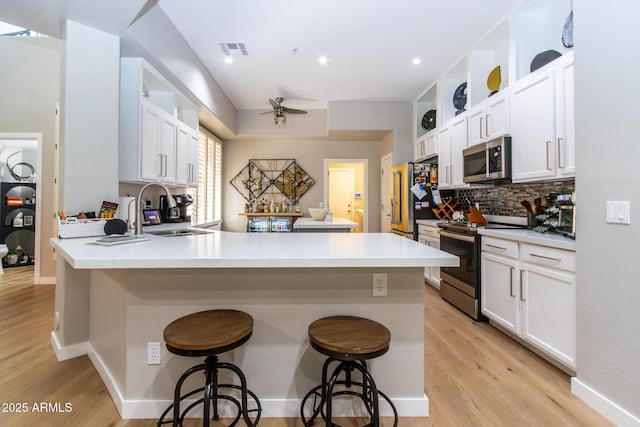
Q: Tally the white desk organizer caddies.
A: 1